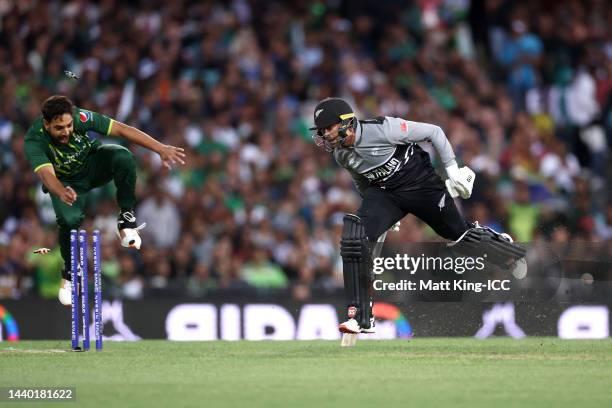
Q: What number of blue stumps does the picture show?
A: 3